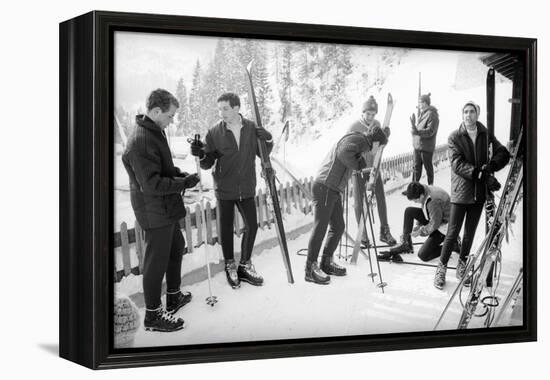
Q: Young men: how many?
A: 7